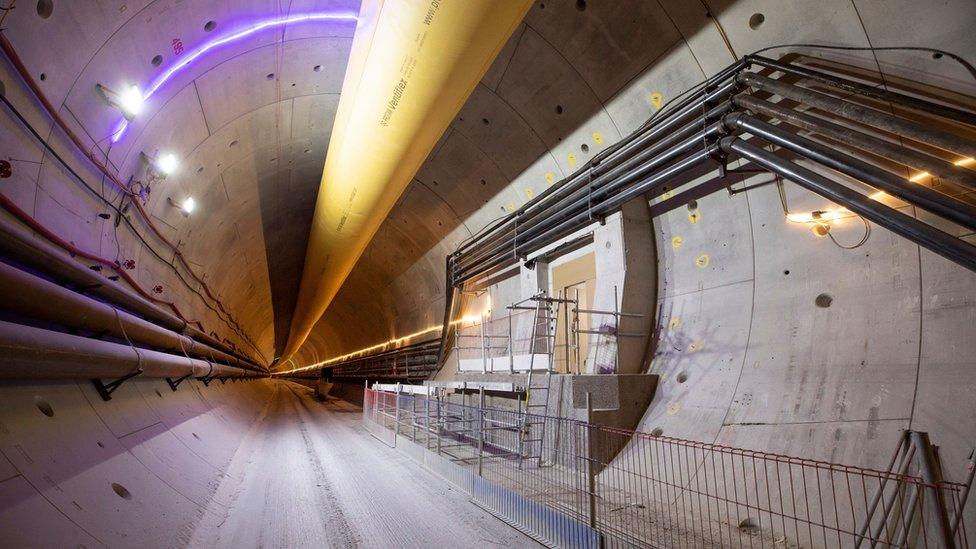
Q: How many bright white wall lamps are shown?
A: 3